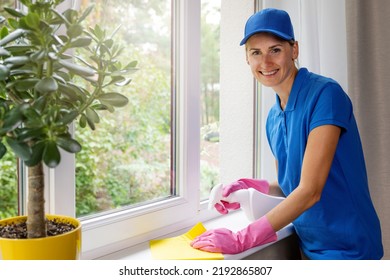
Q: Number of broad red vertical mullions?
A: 0